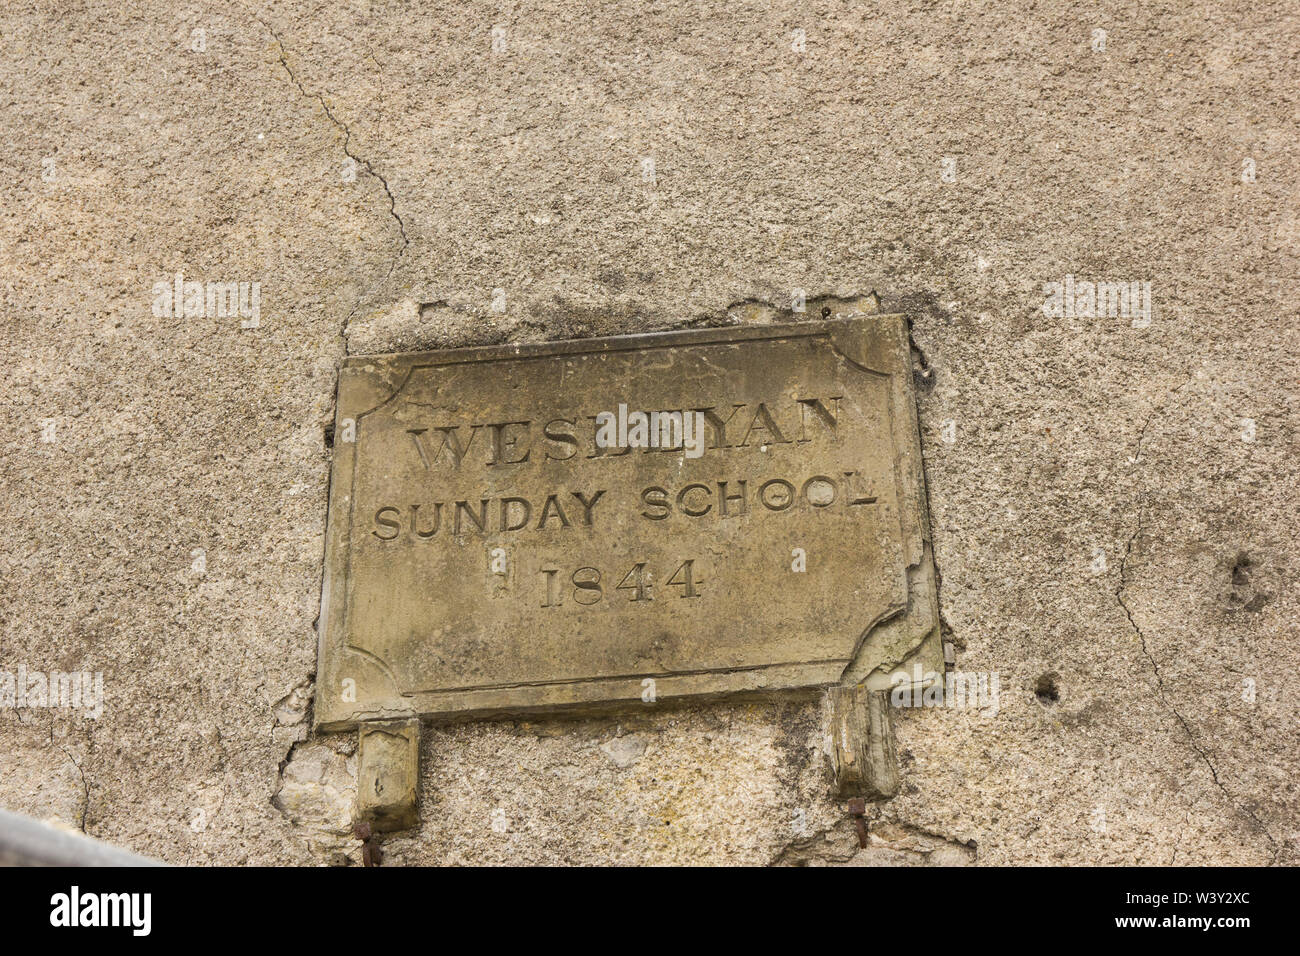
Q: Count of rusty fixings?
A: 2